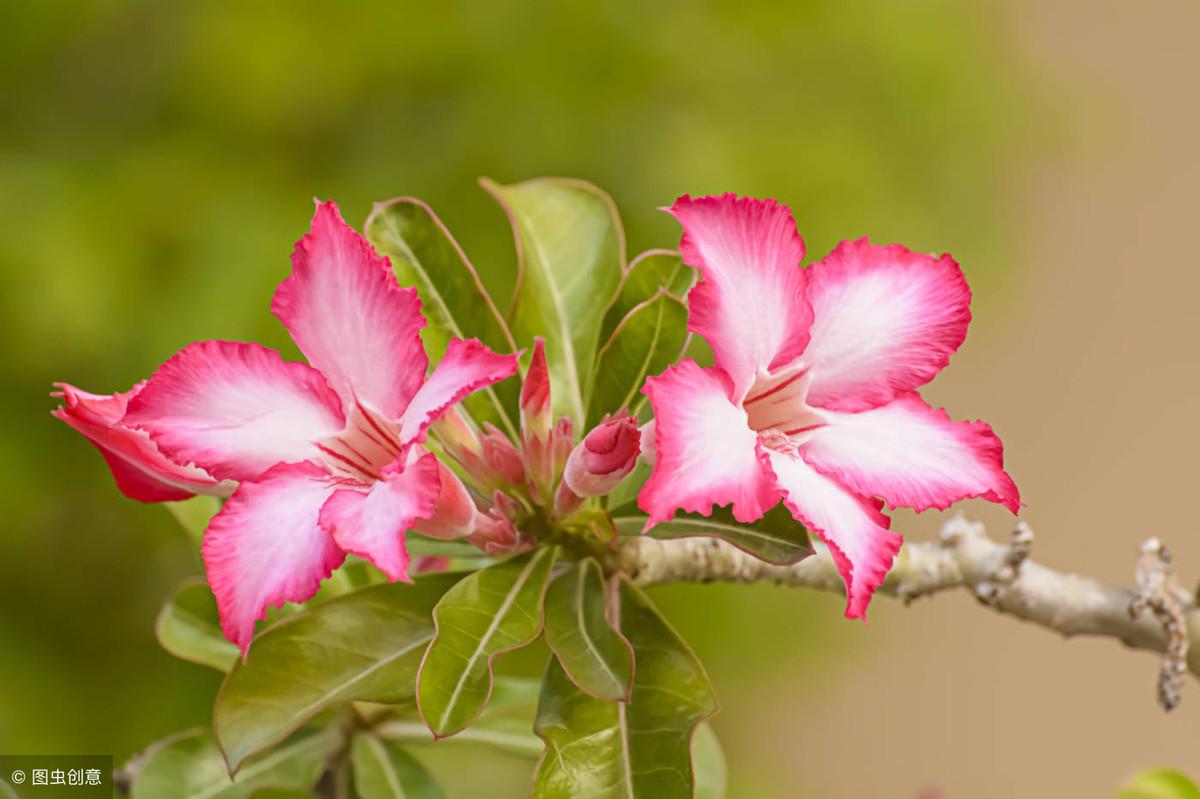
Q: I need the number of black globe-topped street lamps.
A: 0